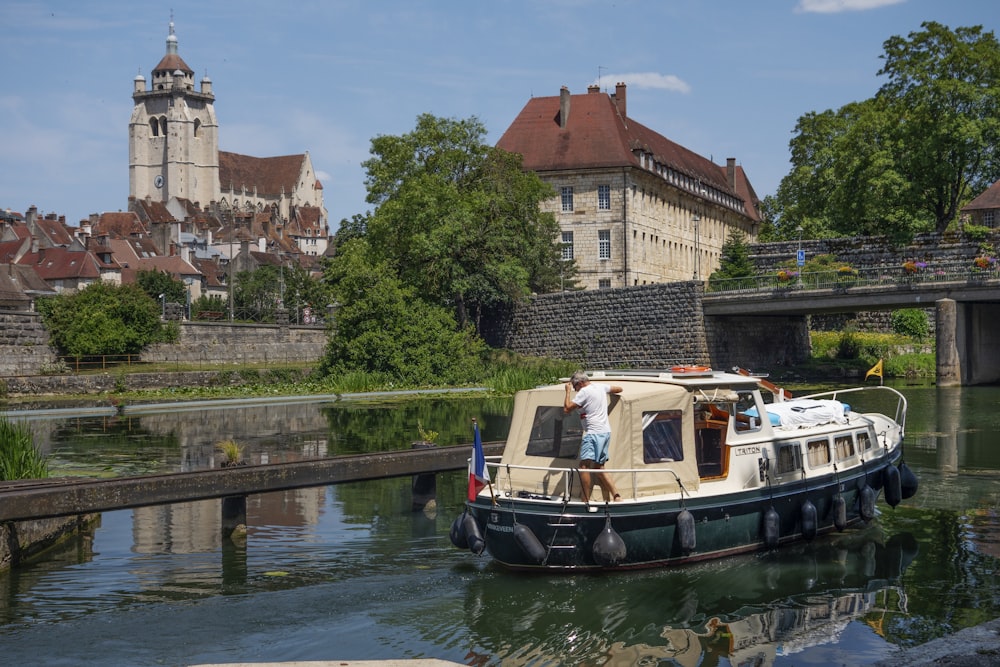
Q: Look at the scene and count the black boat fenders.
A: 11